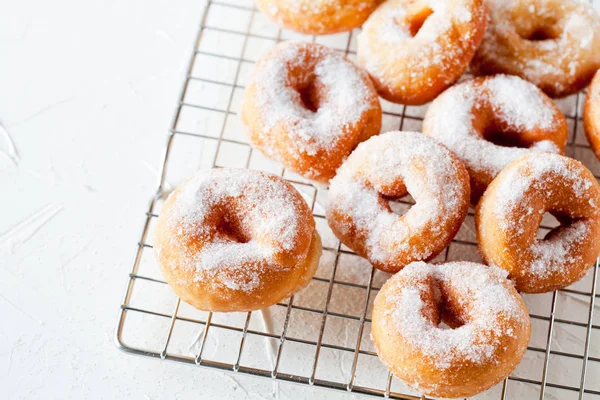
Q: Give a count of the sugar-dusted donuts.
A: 10